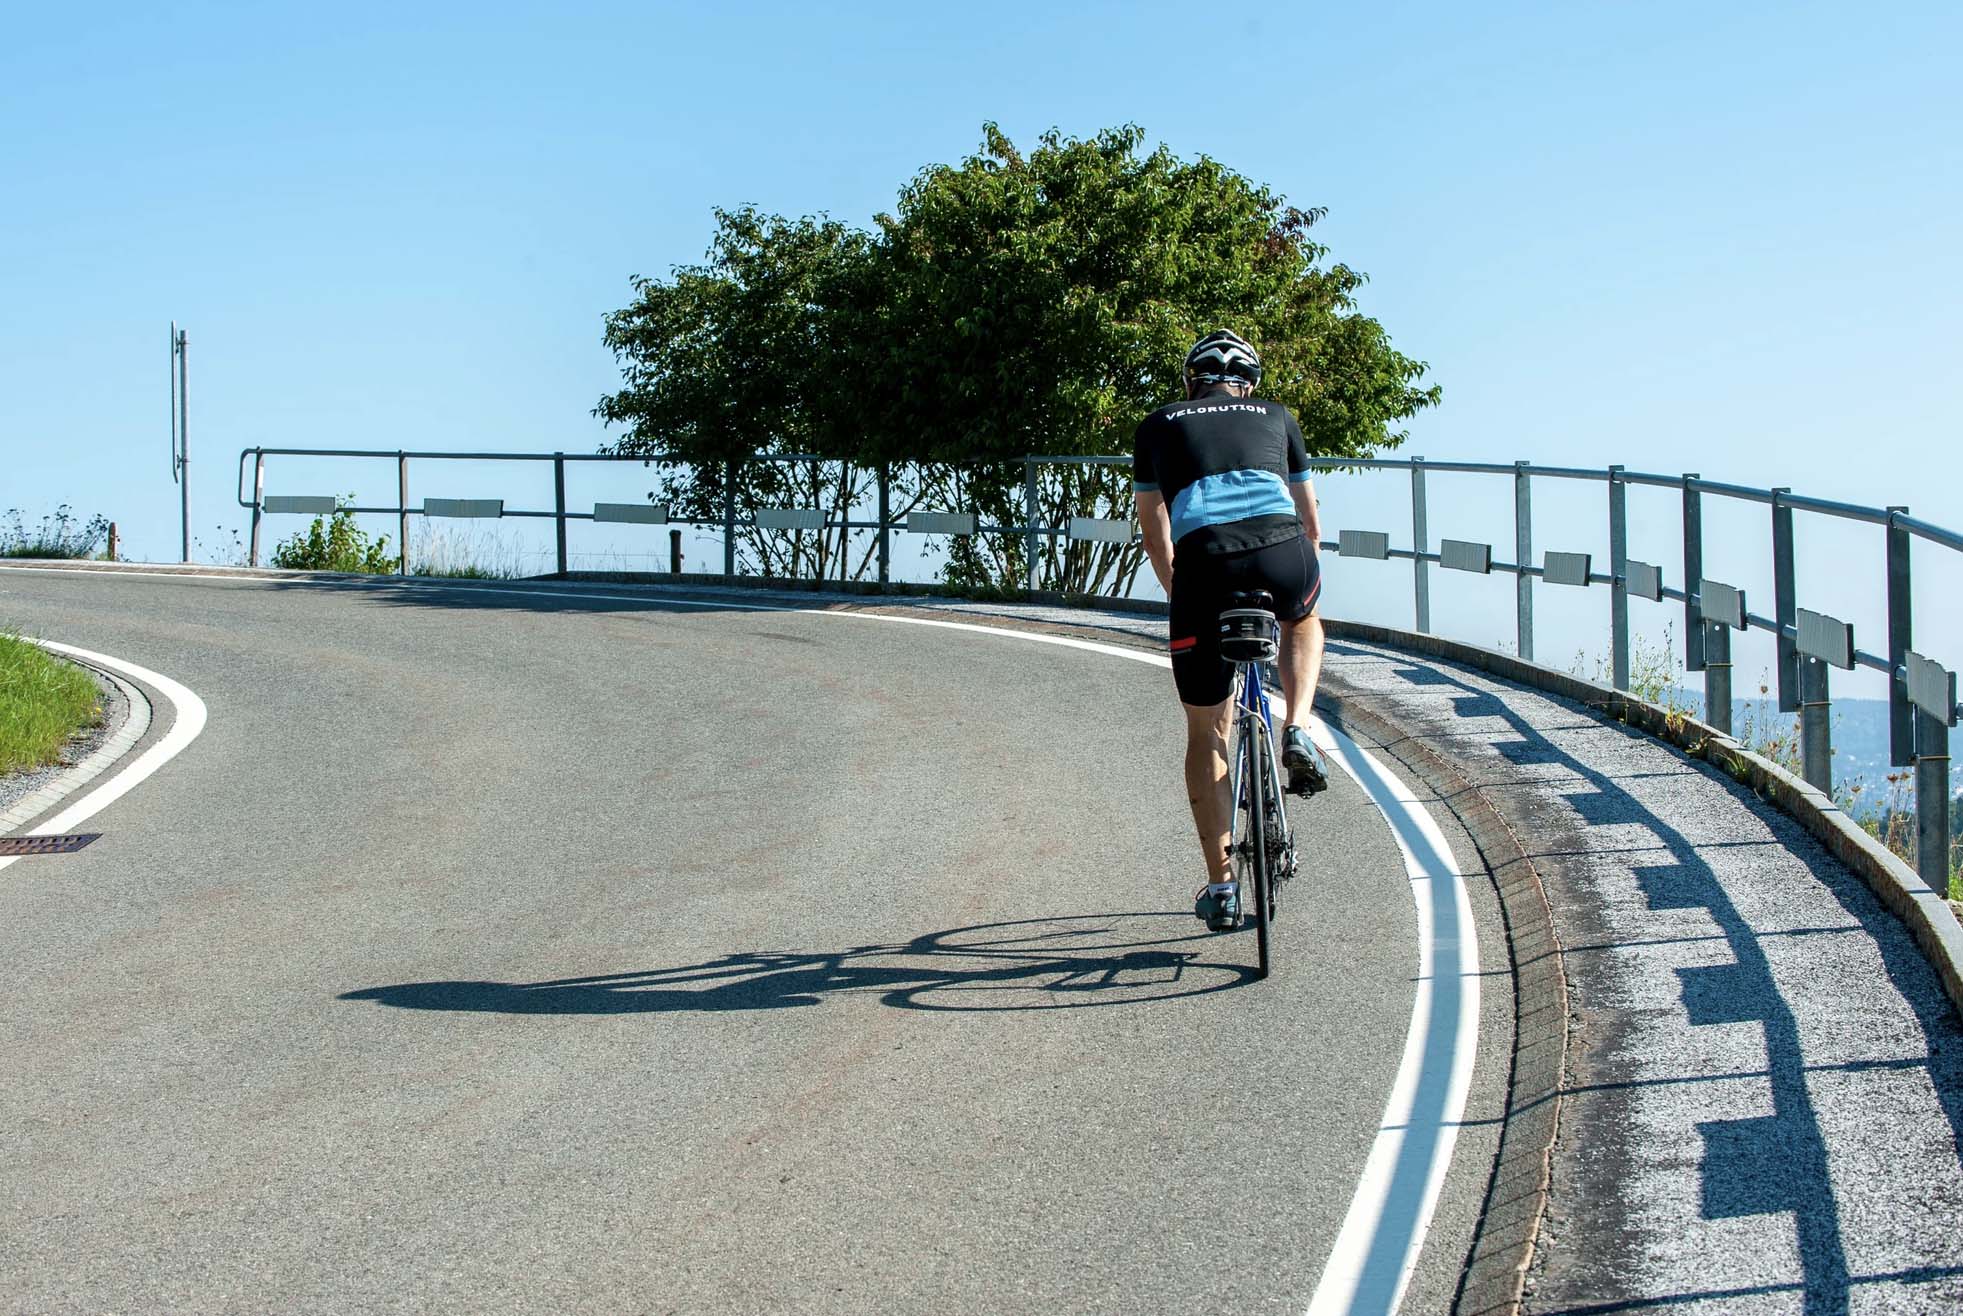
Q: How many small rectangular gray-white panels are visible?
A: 13